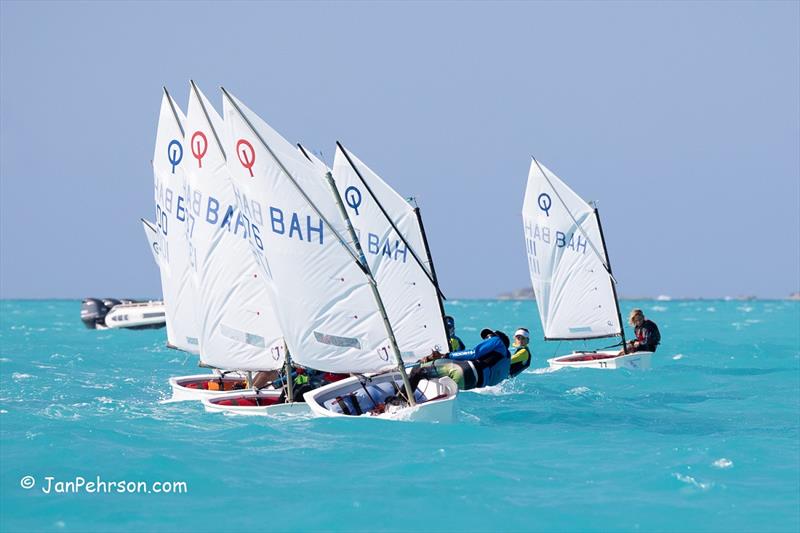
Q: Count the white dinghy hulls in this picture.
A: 4